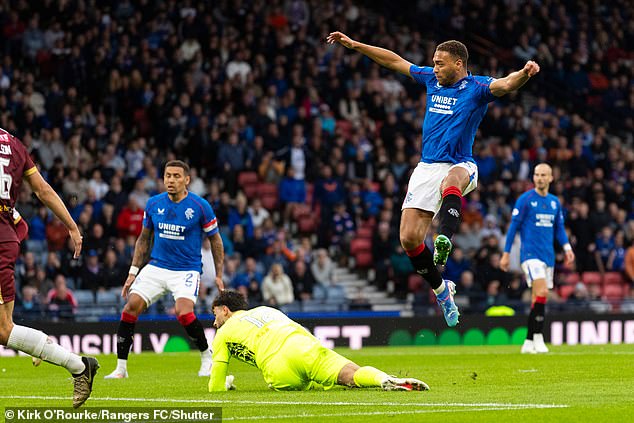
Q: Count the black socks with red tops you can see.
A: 6